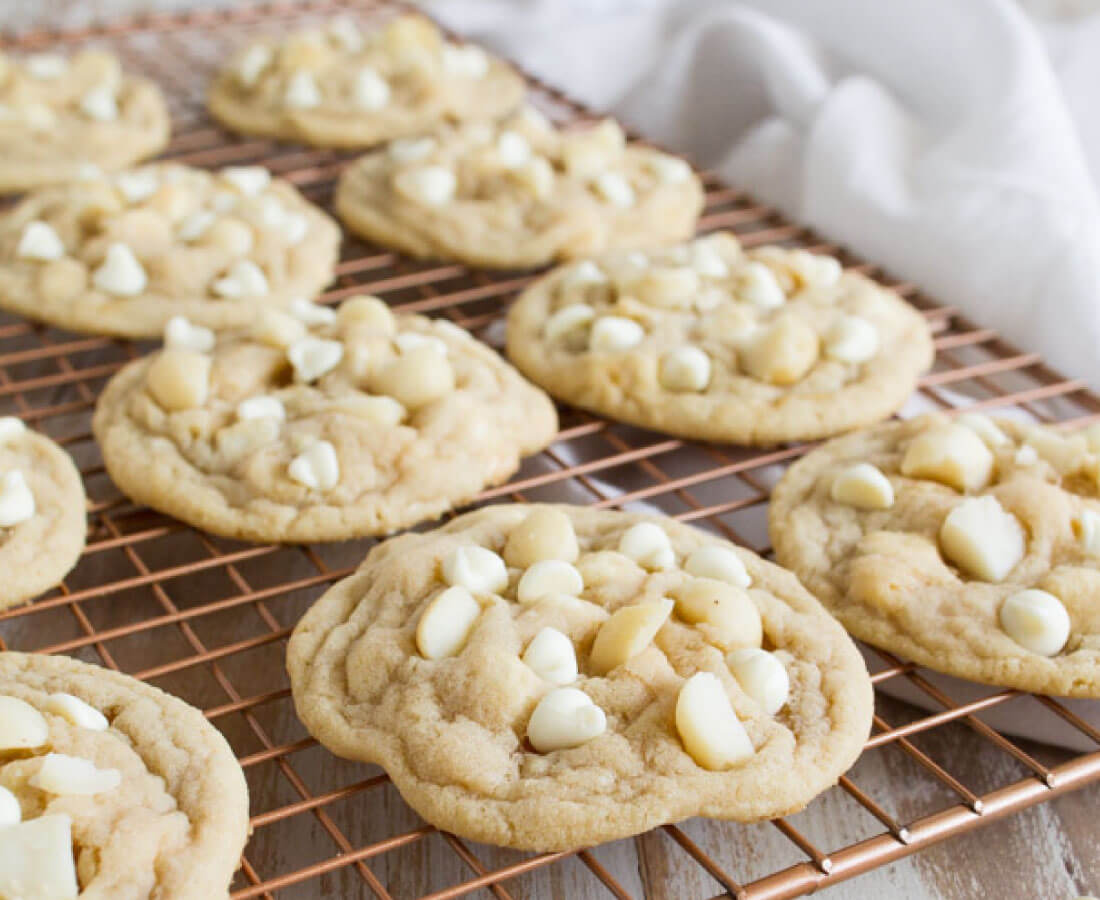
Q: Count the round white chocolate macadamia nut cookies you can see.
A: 10